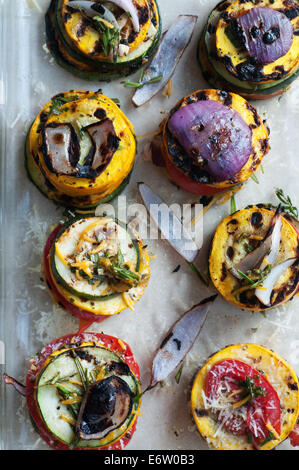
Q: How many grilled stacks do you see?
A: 8